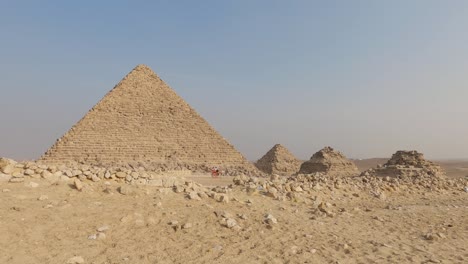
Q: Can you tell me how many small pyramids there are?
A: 3